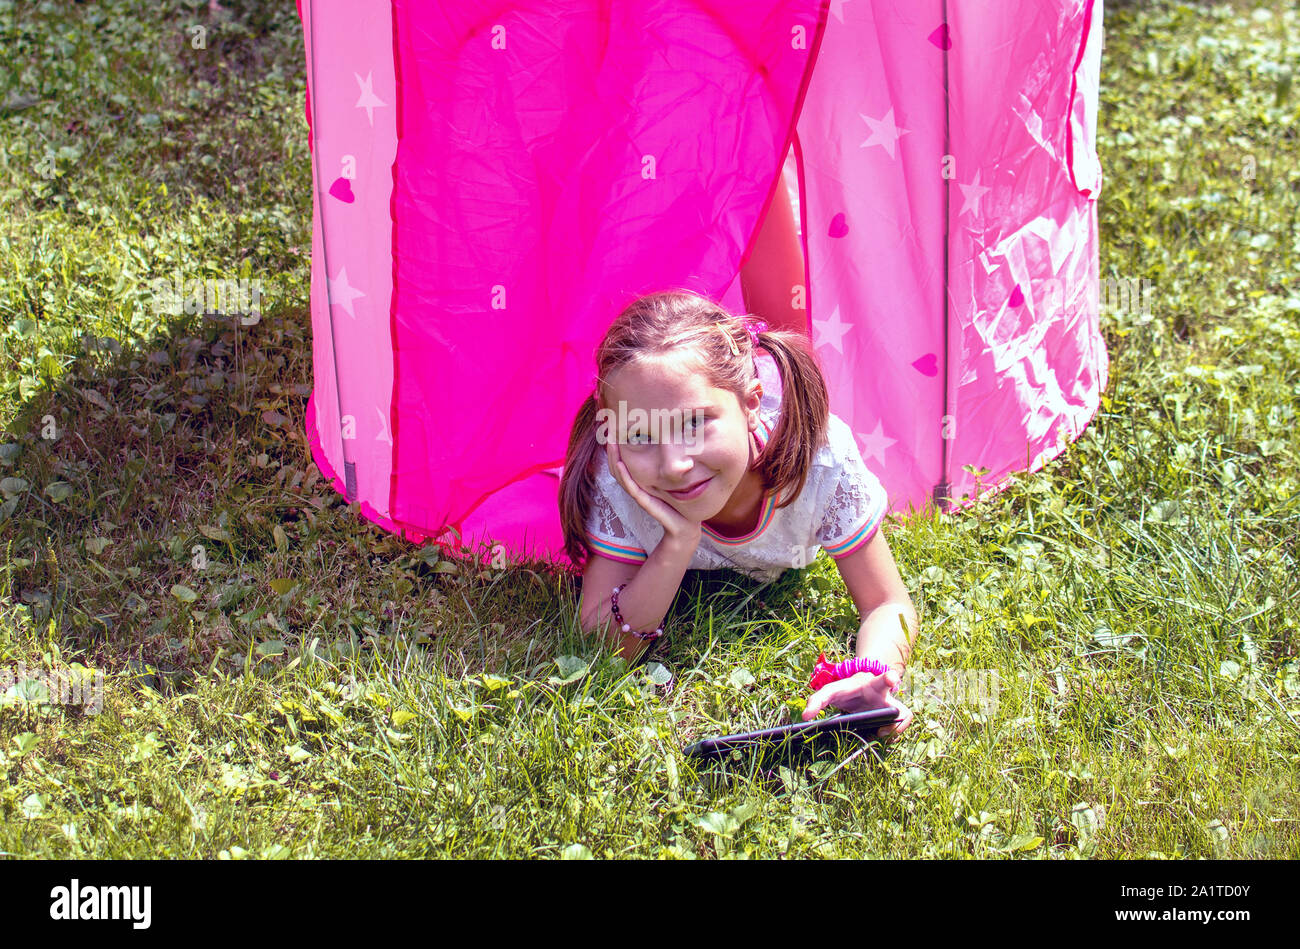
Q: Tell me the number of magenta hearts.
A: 5